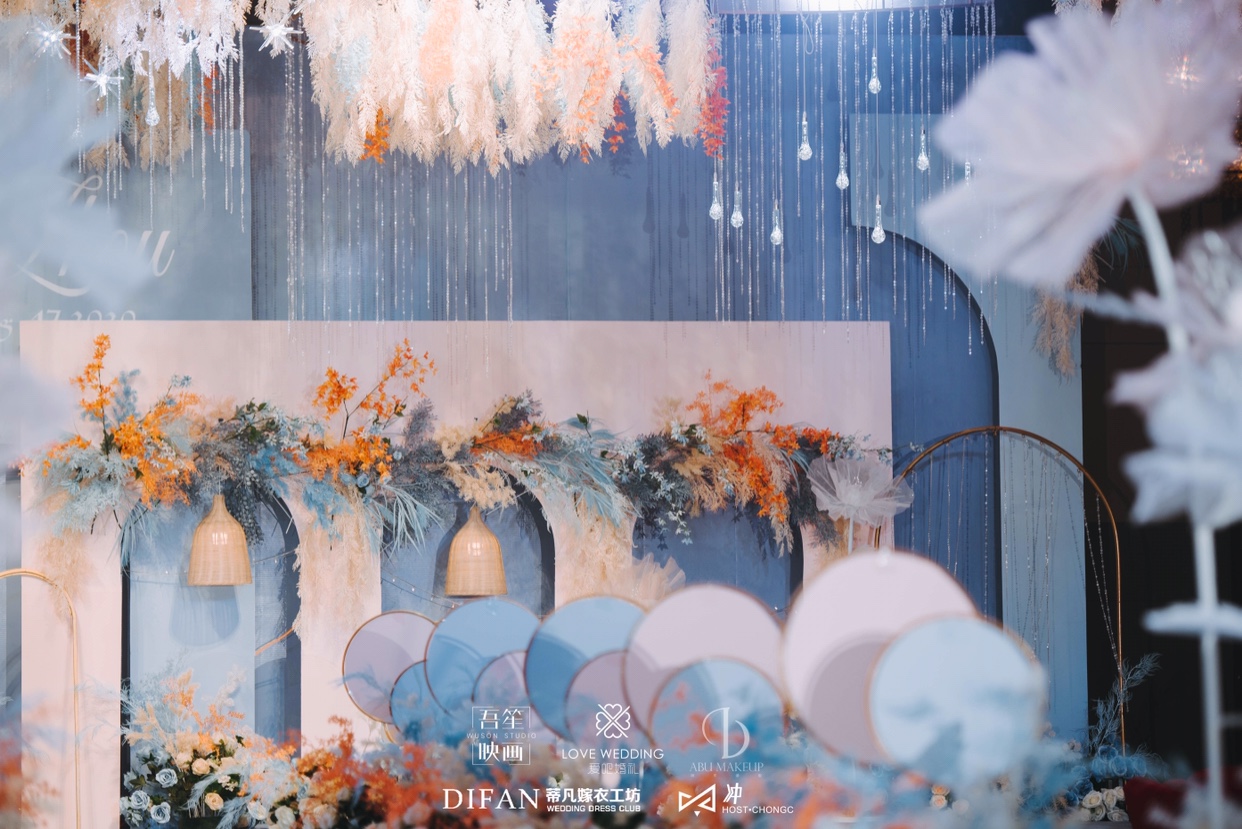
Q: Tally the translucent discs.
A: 10